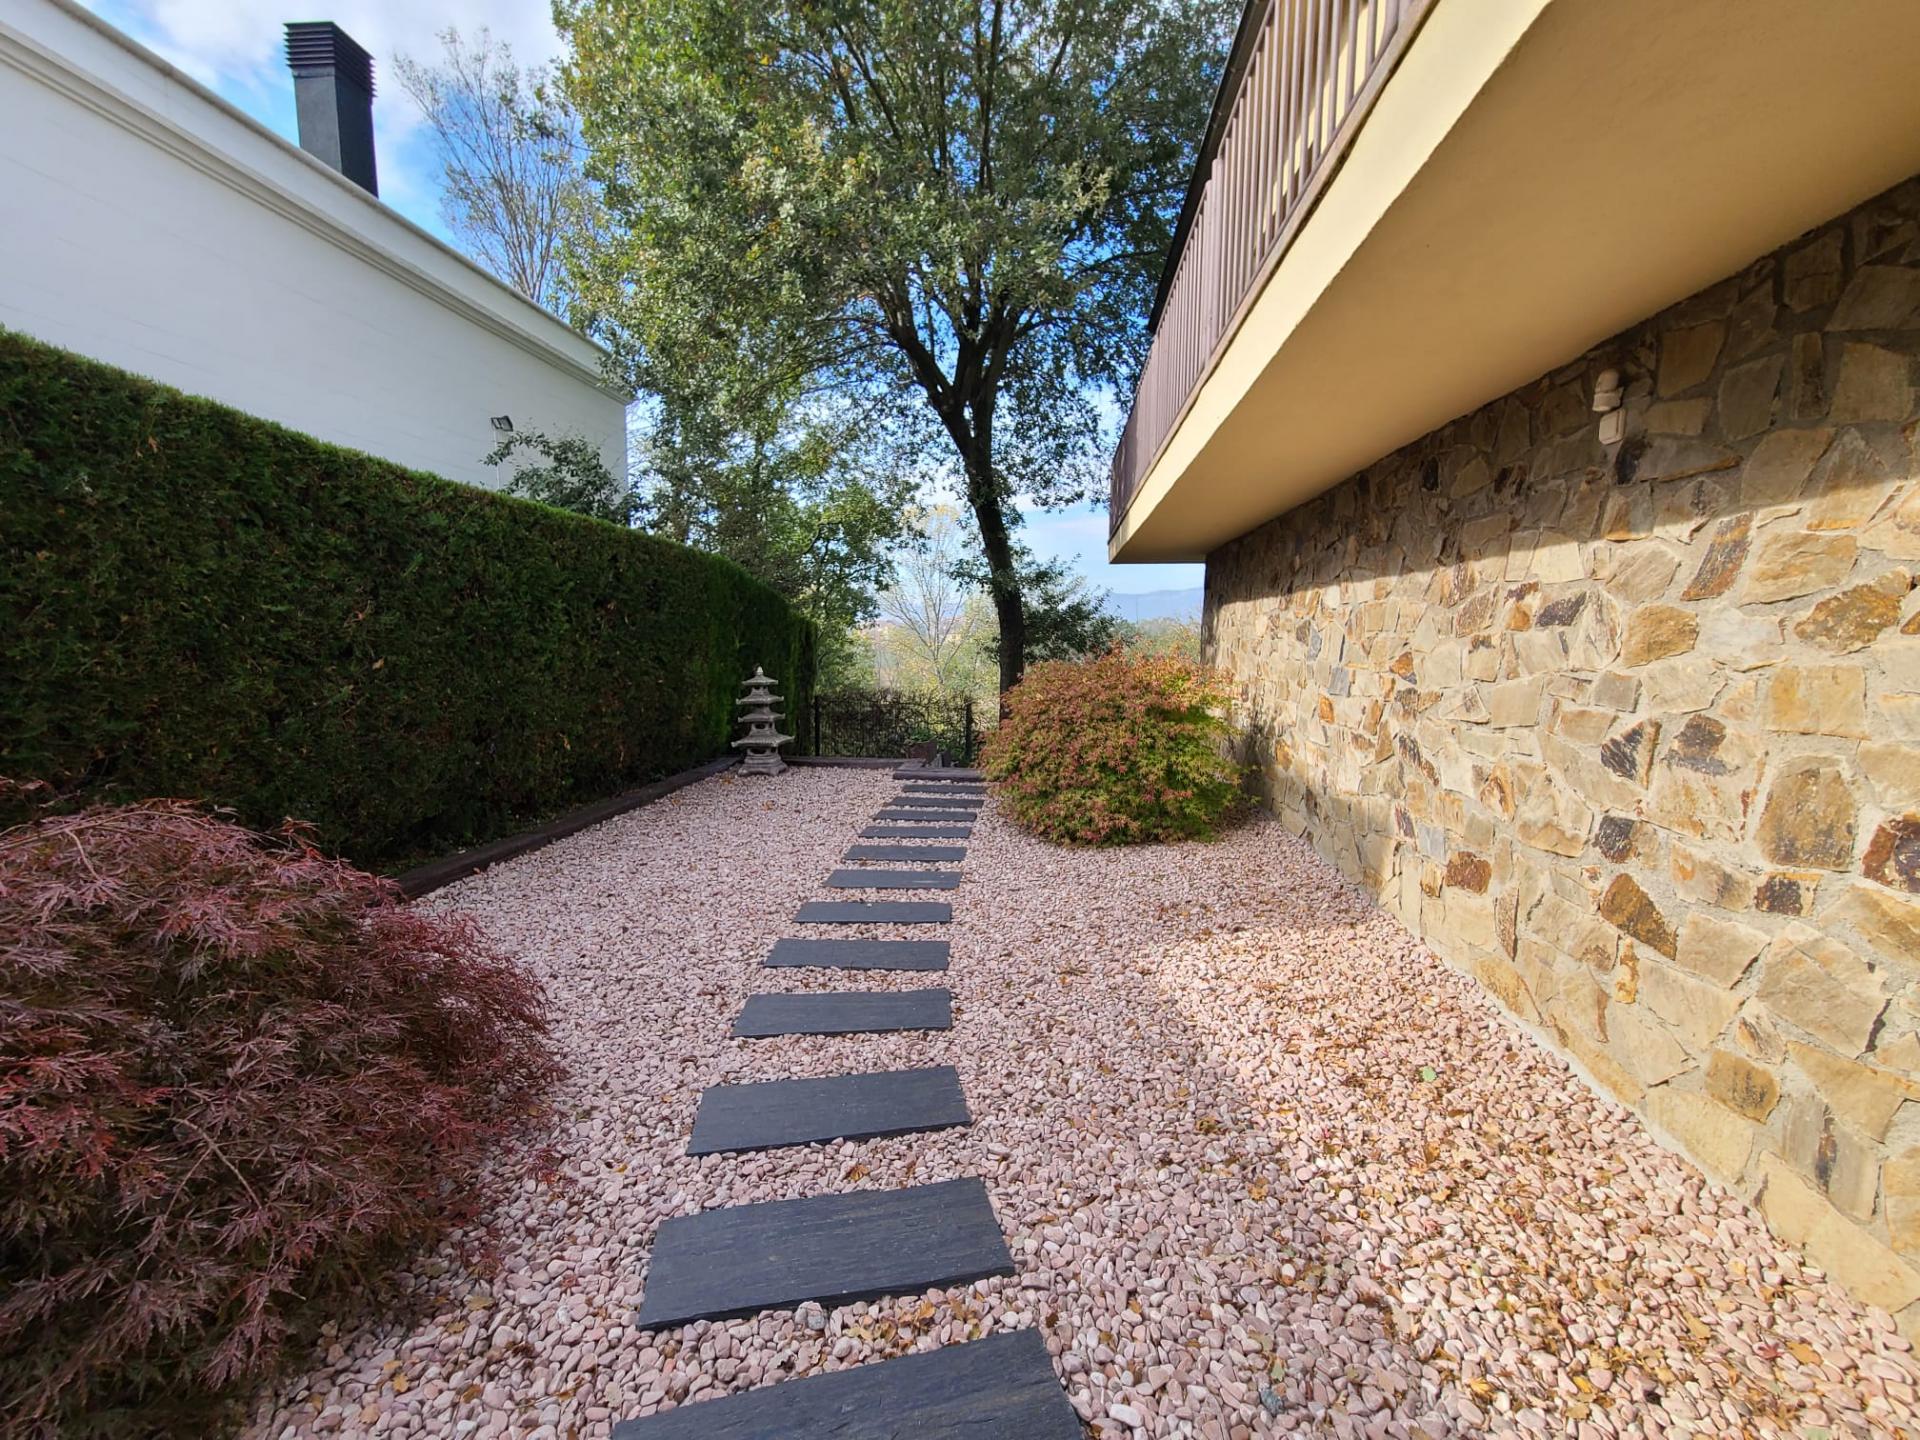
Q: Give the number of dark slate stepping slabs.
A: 12